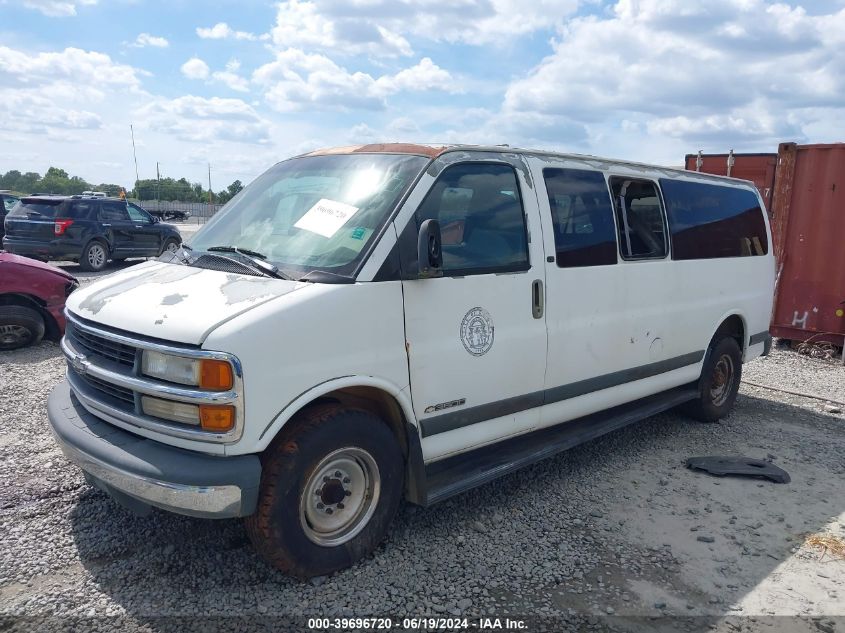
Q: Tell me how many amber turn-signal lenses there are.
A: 2